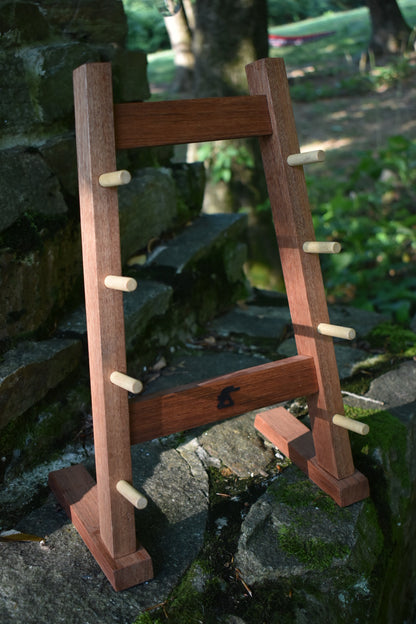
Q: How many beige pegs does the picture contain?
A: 8